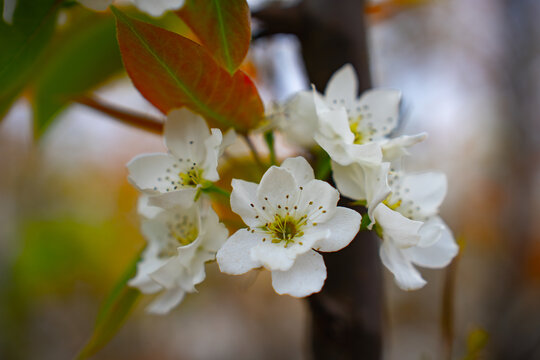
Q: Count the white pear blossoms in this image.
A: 5